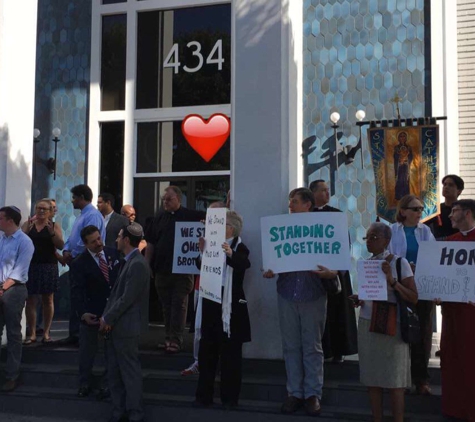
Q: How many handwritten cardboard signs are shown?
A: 5